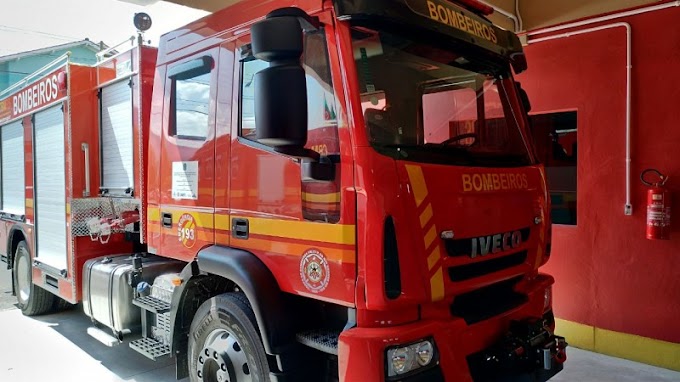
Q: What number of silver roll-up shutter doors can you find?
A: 3